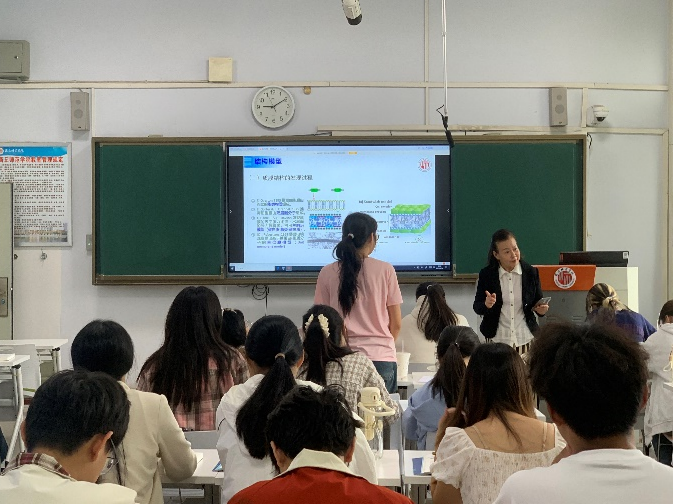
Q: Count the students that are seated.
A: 13